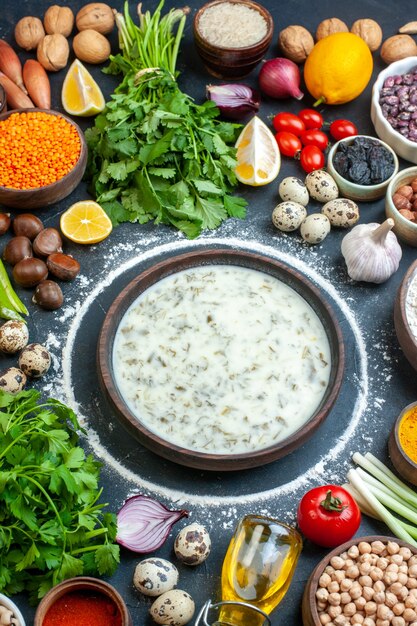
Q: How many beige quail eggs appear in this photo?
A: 11